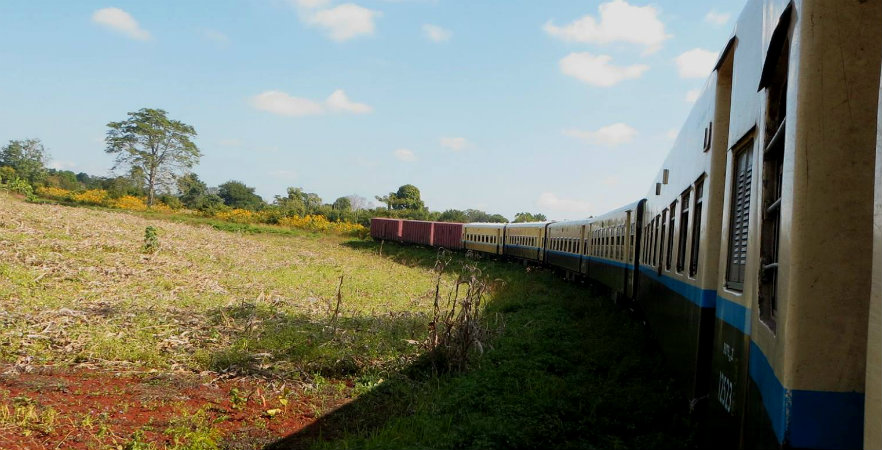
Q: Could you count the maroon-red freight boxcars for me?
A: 3